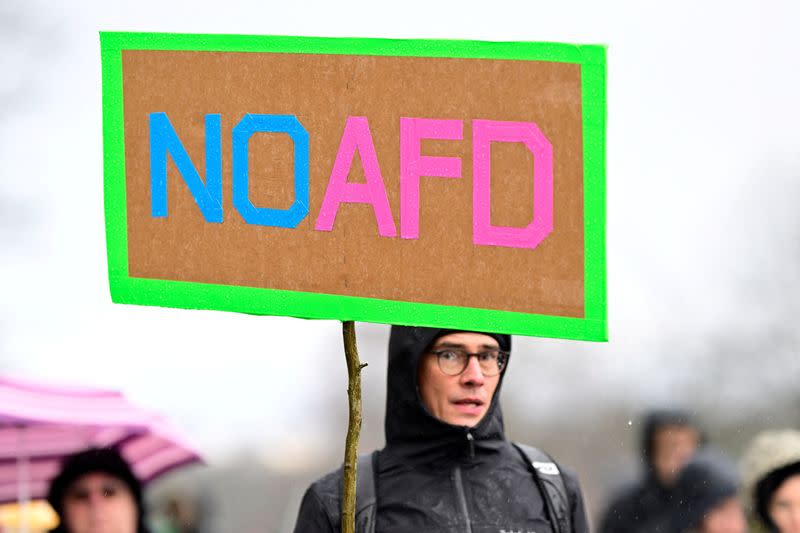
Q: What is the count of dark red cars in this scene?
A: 0